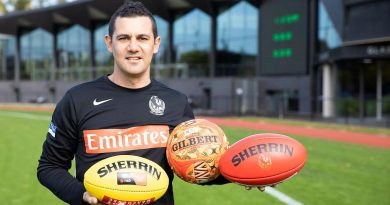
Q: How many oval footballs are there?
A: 2